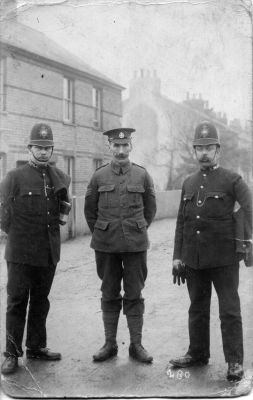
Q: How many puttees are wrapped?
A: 2